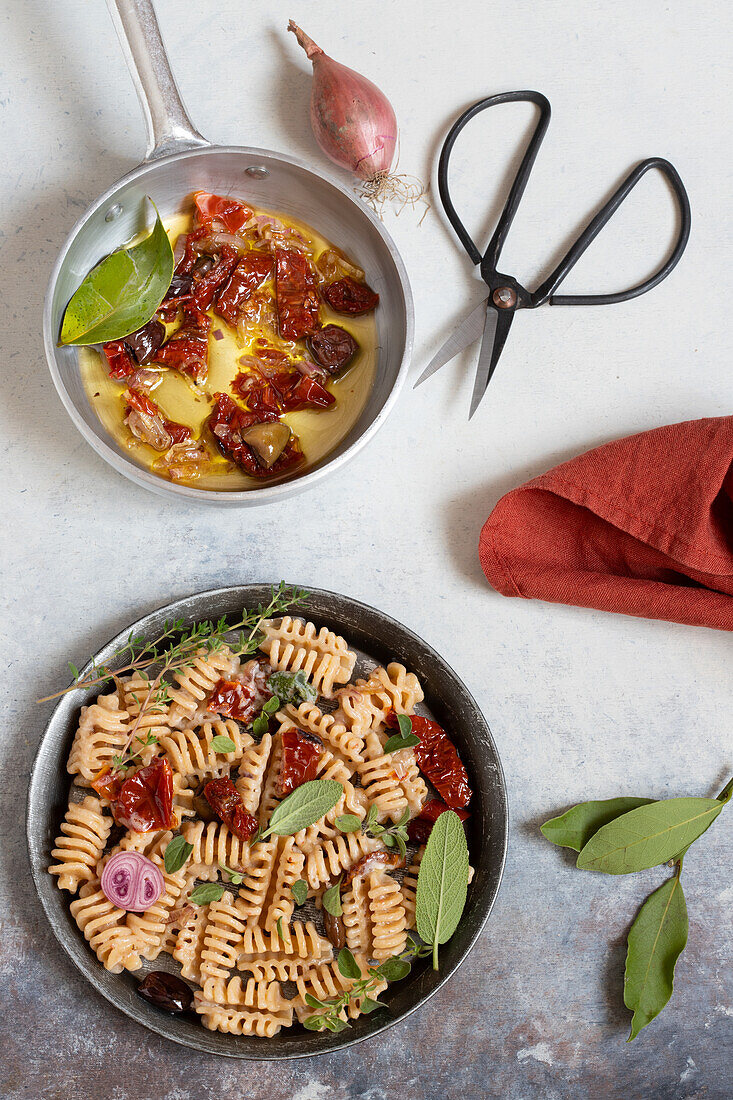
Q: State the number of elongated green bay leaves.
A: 4